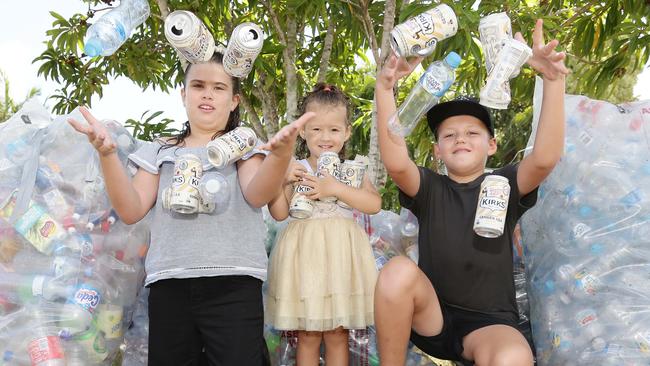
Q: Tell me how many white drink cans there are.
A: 12